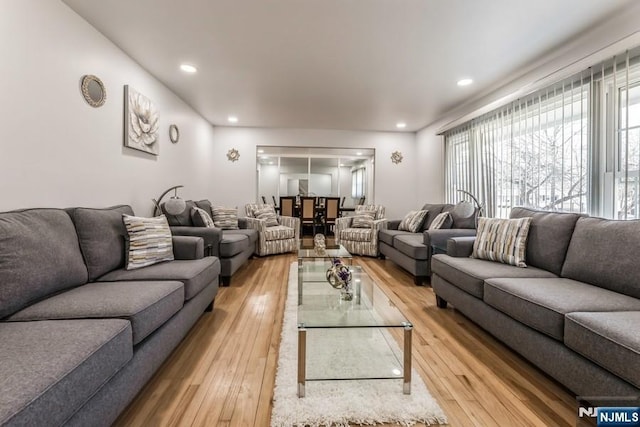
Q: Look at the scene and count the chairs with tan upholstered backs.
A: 3